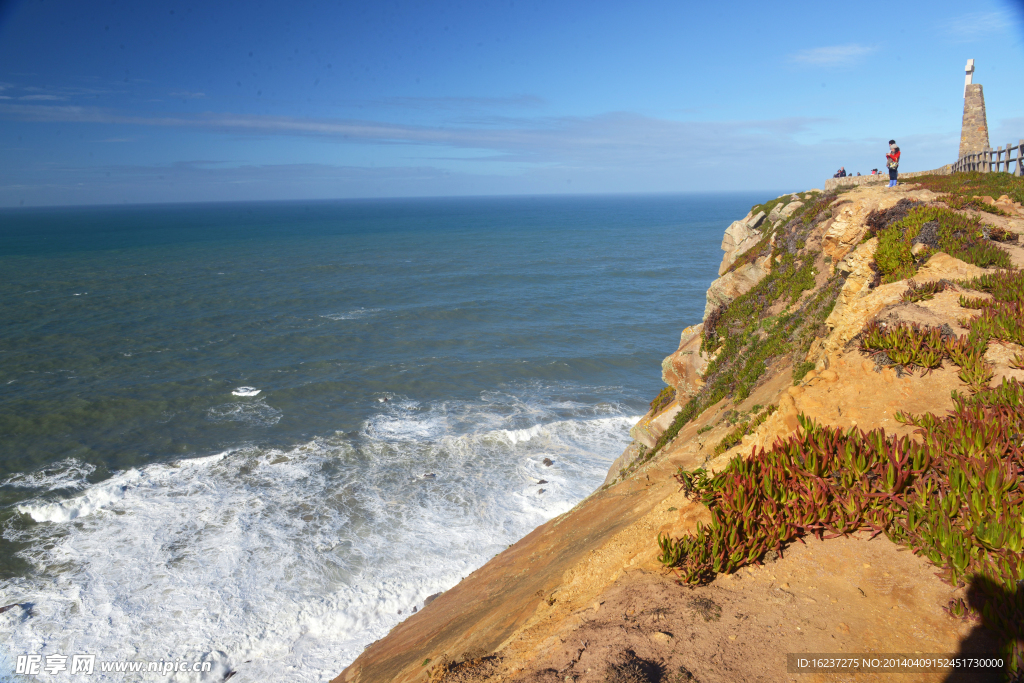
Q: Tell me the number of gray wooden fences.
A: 1